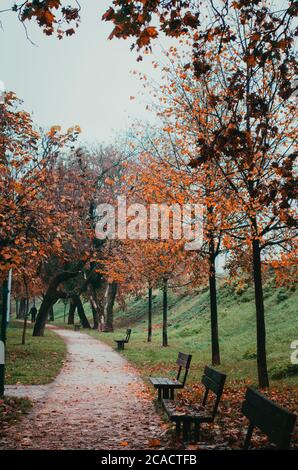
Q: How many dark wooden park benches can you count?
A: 4